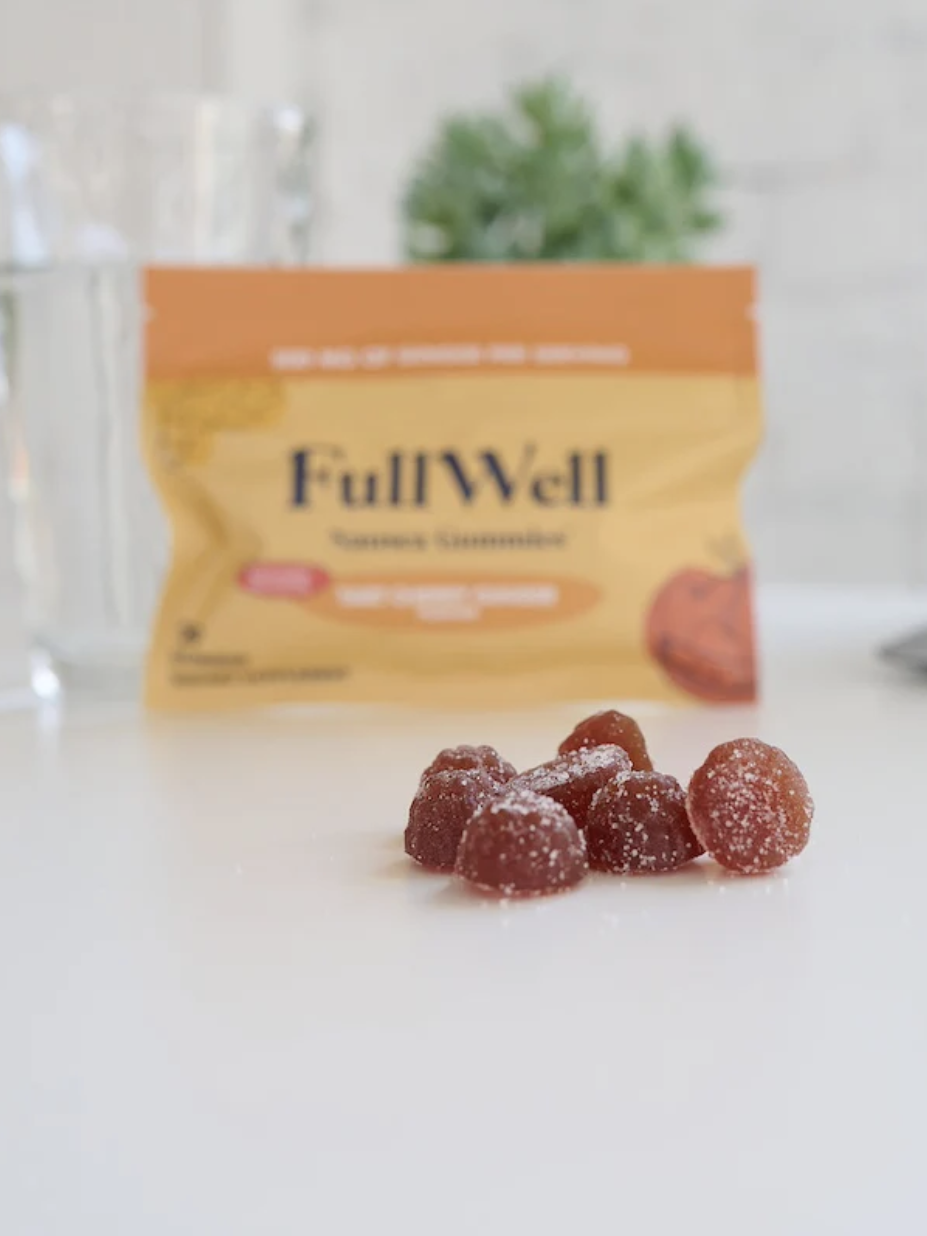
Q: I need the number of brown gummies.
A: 7